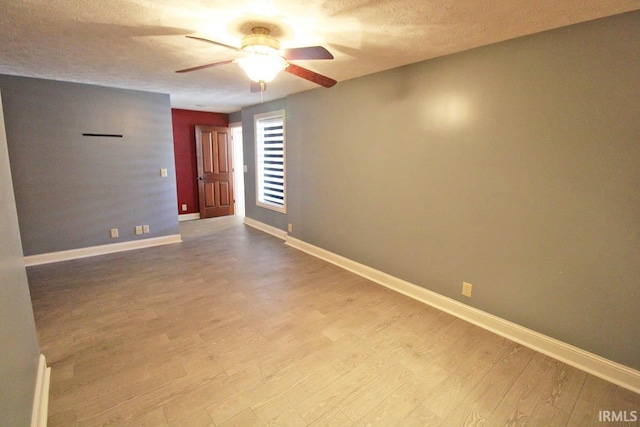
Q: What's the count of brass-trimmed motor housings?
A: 1